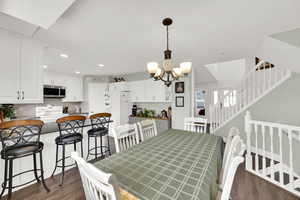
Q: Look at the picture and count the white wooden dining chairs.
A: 6